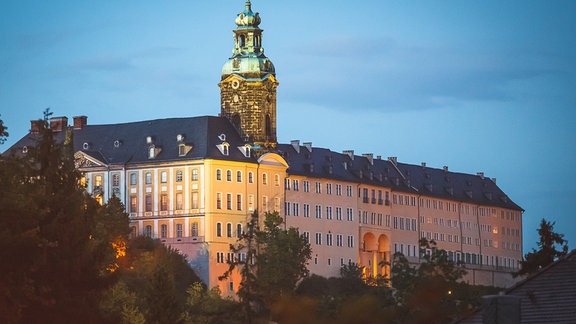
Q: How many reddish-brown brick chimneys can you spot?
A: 3